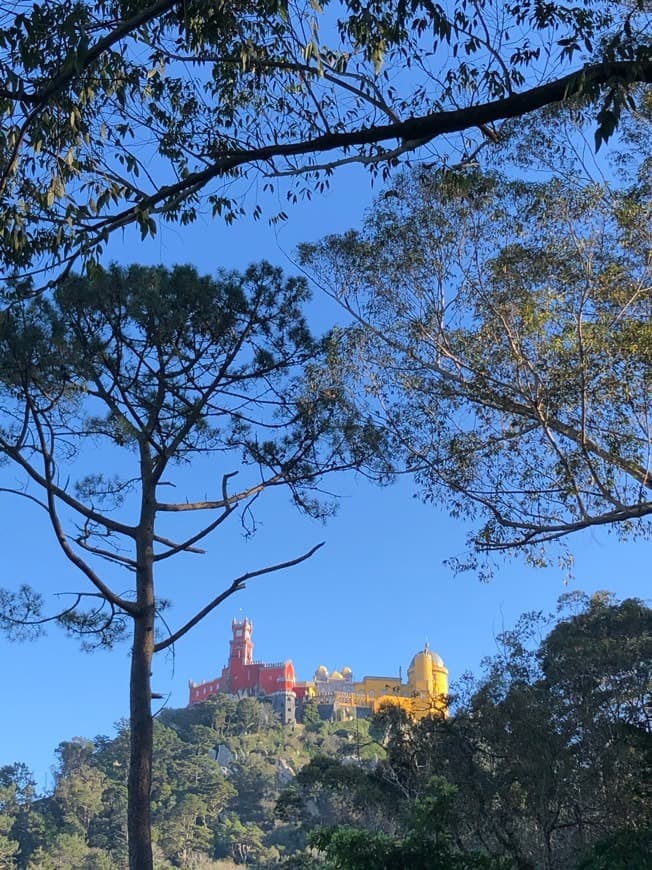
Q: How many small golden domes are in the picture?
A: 3